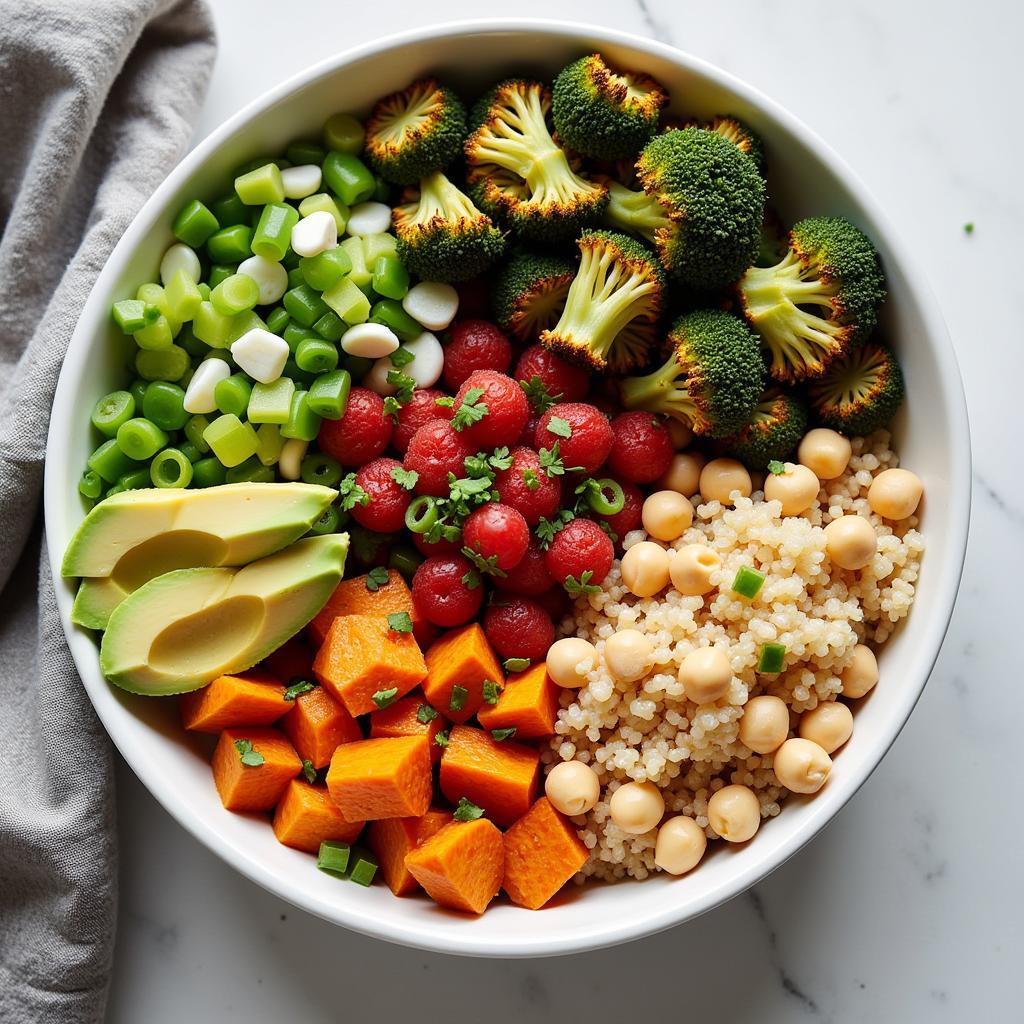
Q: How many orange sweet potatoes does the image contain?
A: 14